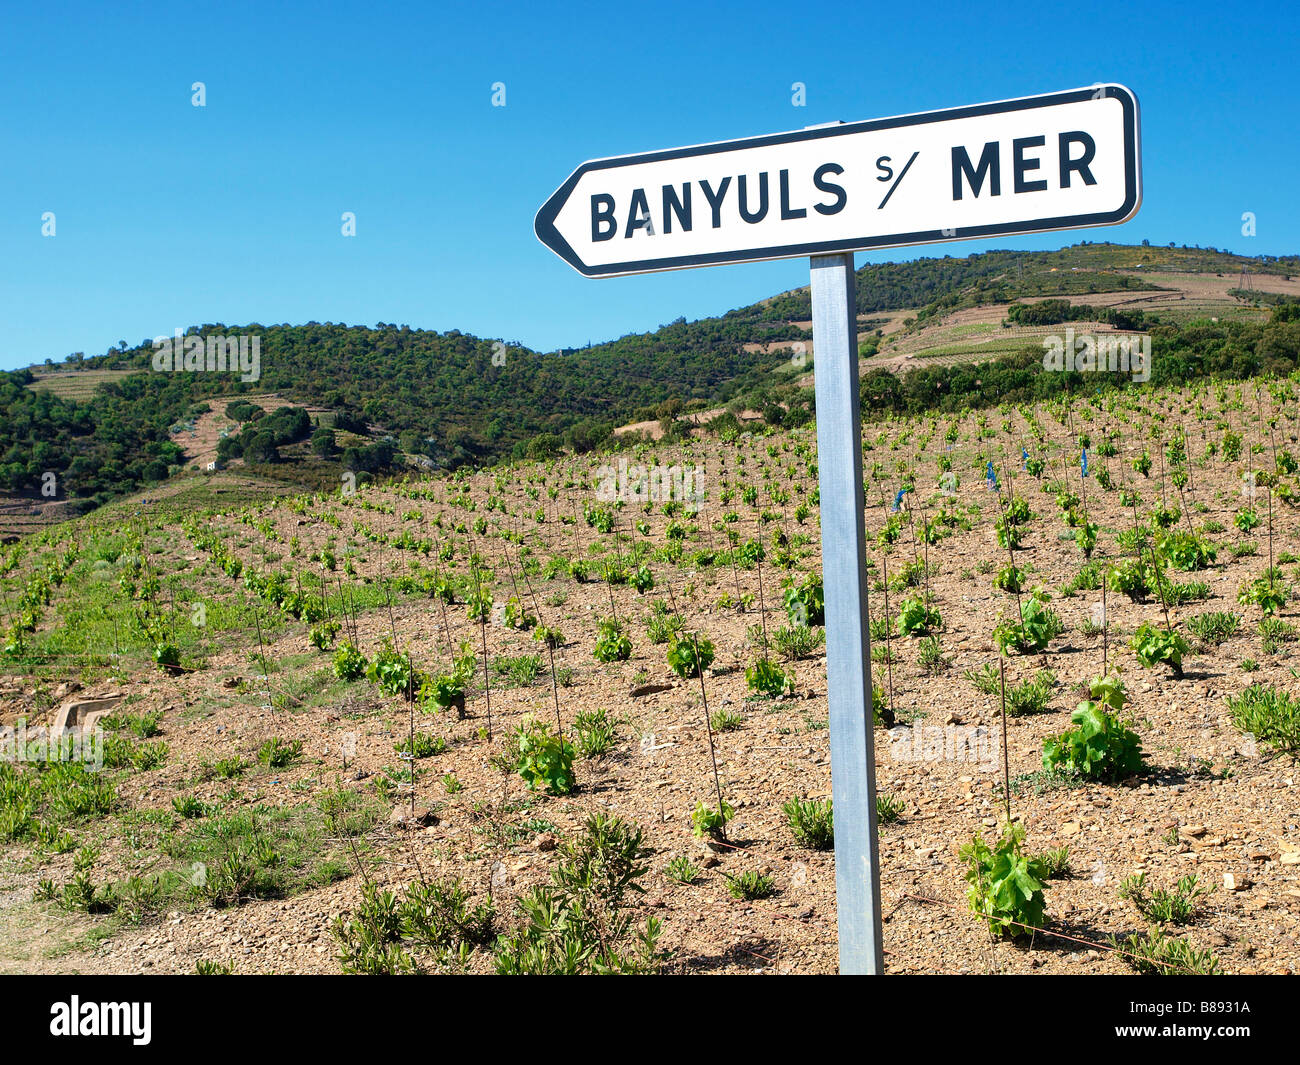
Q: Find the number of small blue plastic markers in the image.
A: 4